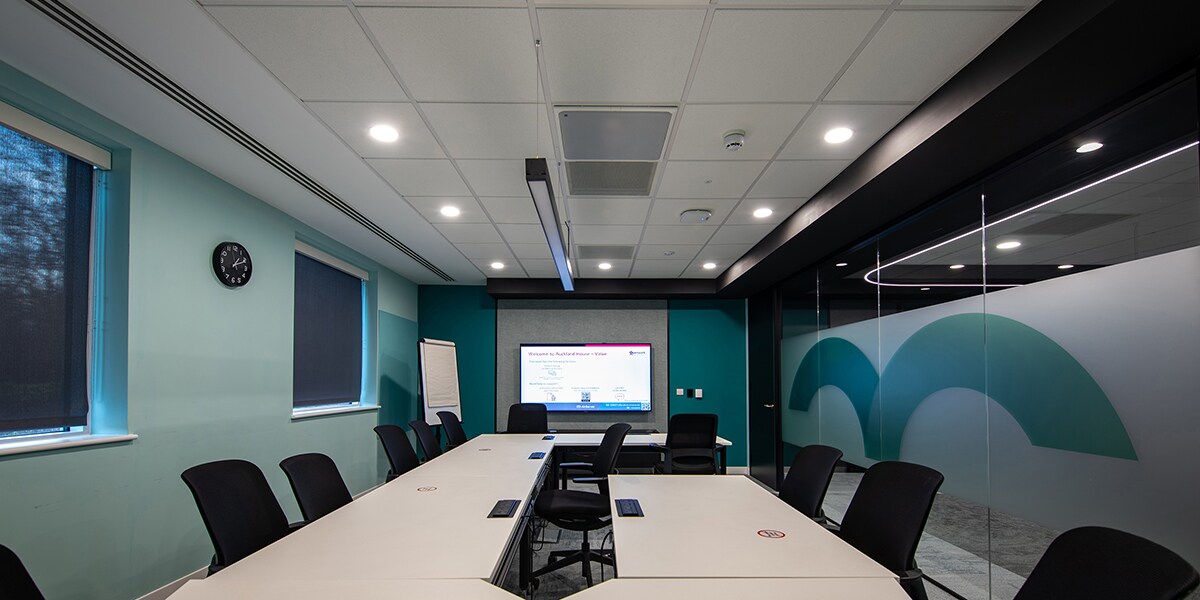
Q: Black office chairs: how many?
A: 12